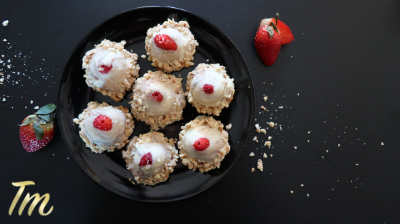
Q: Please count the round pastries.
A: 7